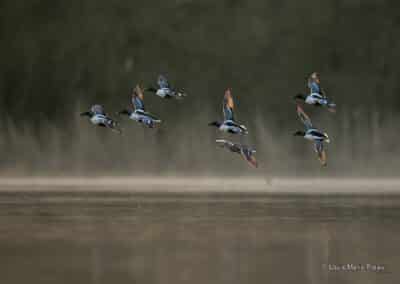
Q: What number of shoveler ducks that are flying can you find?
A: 7